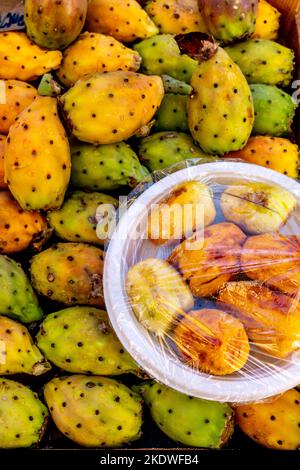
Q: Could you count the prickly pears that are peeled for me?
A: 7